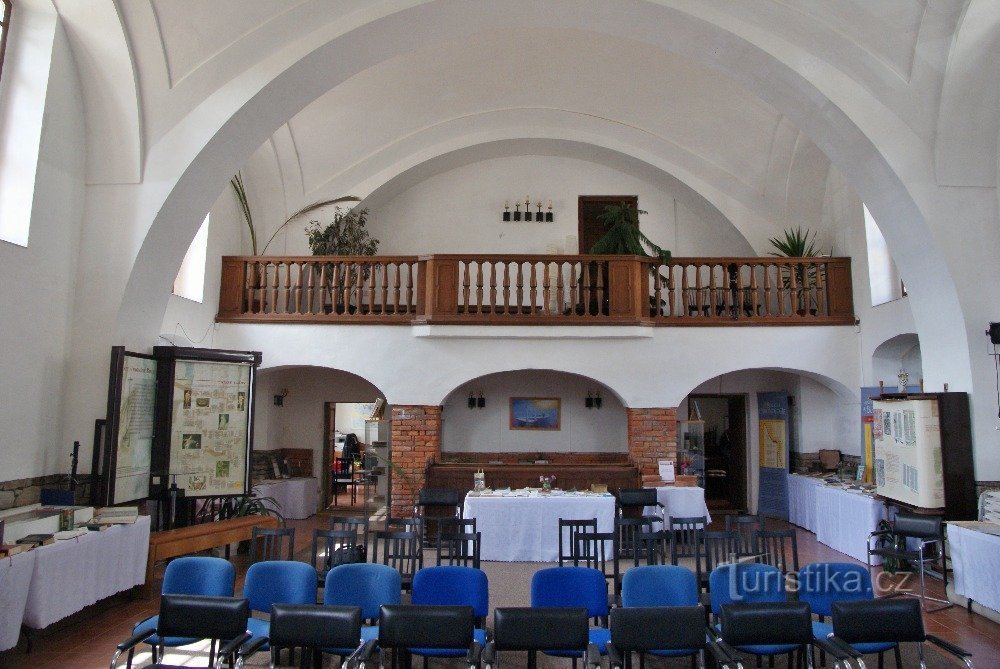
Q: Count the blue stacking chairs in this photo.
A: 8